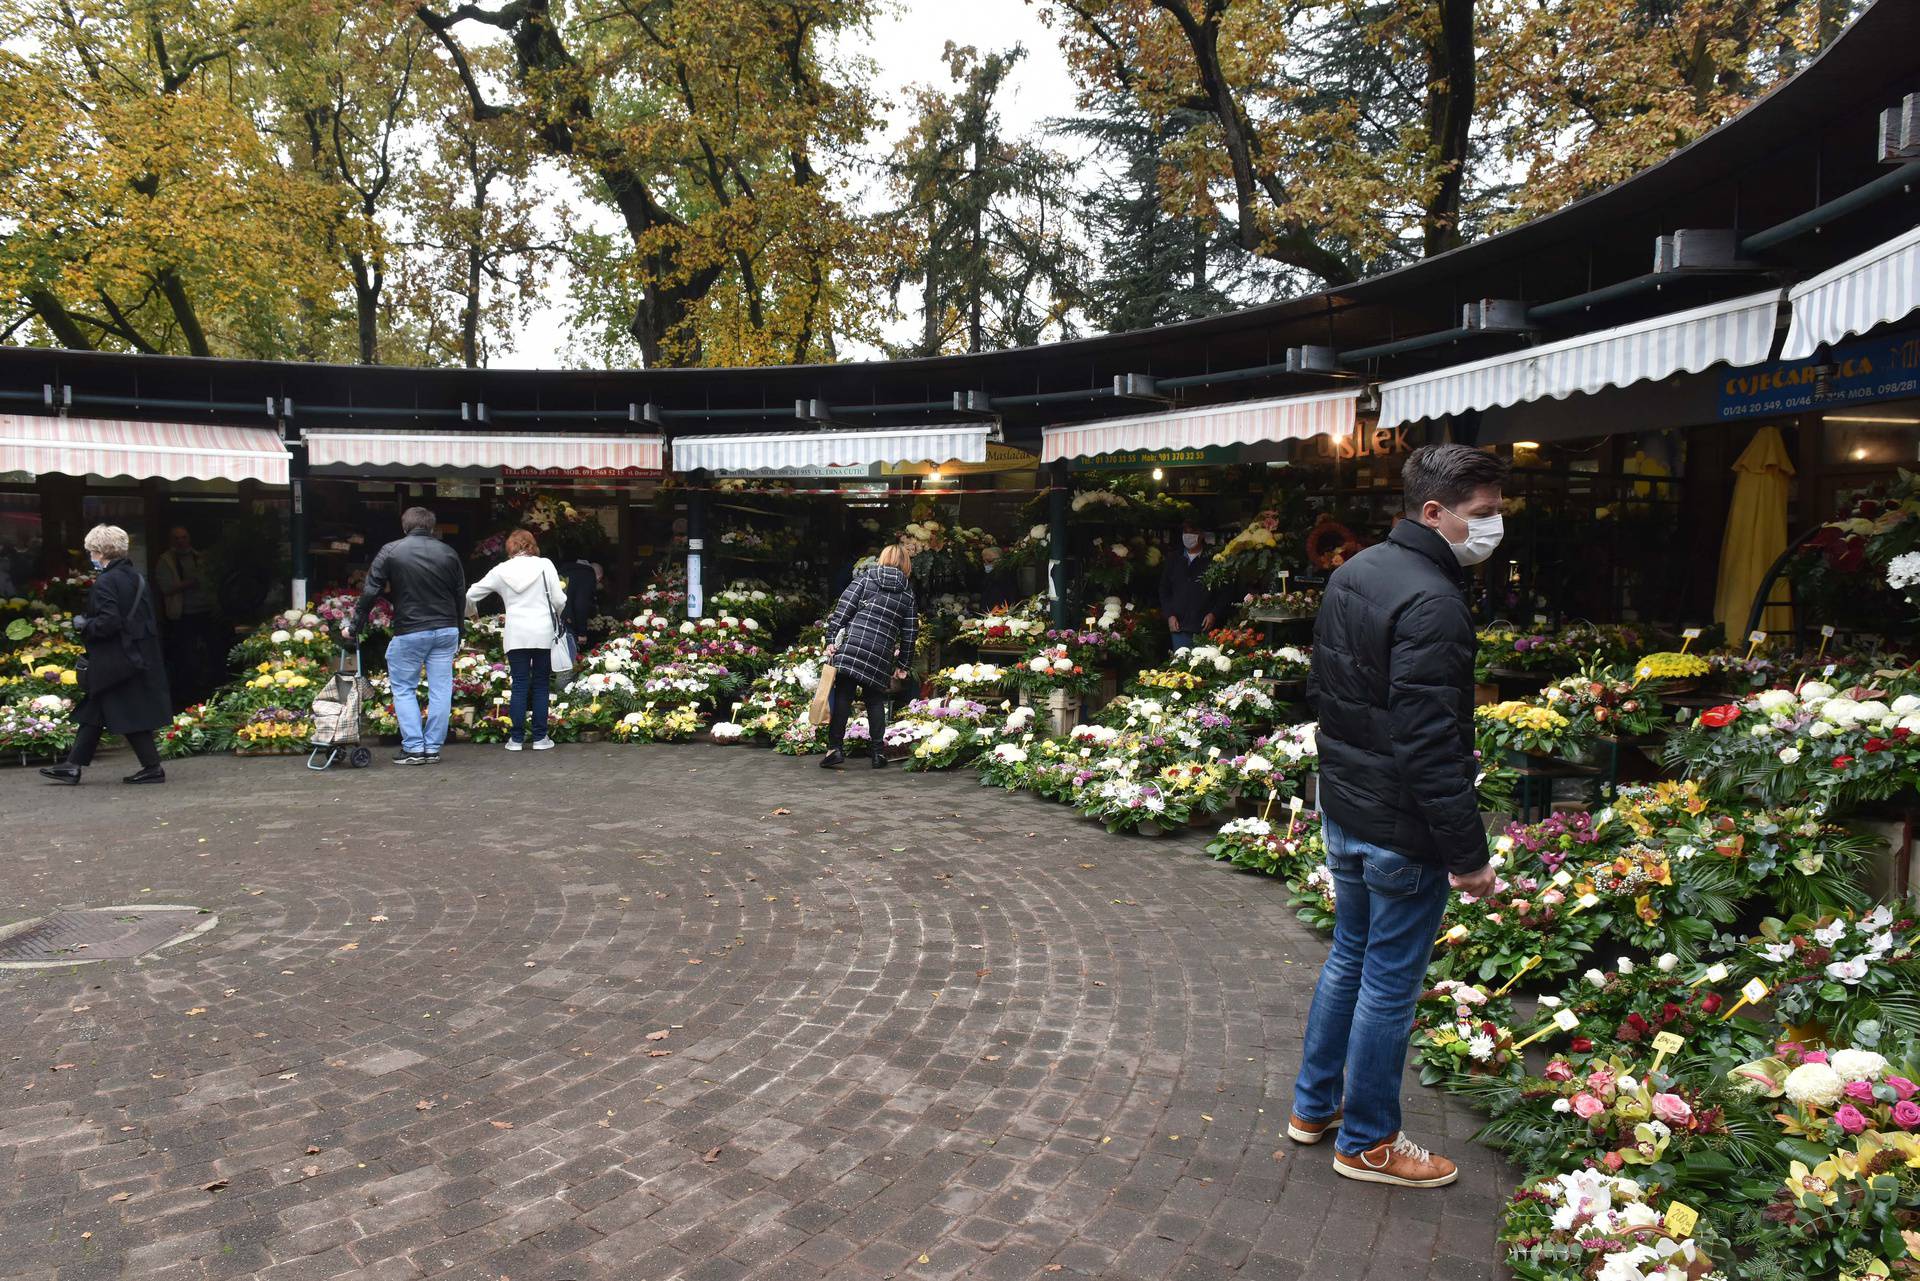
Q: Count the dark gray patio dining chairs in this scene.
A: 0